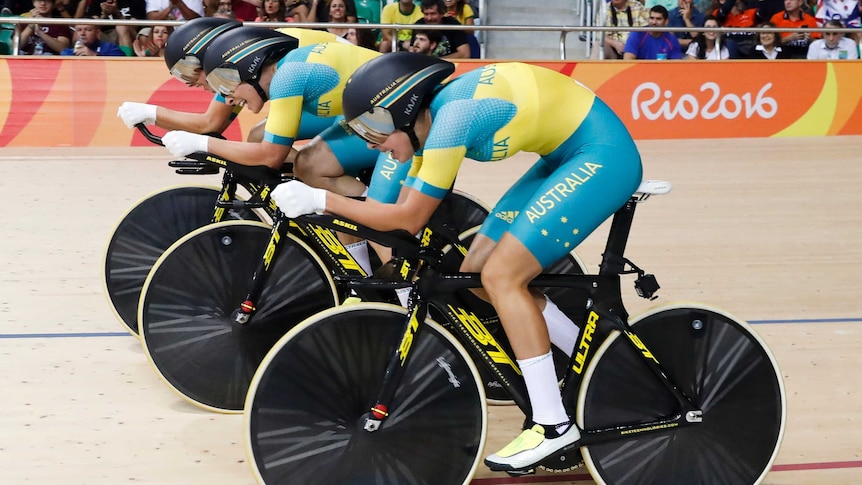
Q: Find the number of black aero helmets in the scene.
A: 3